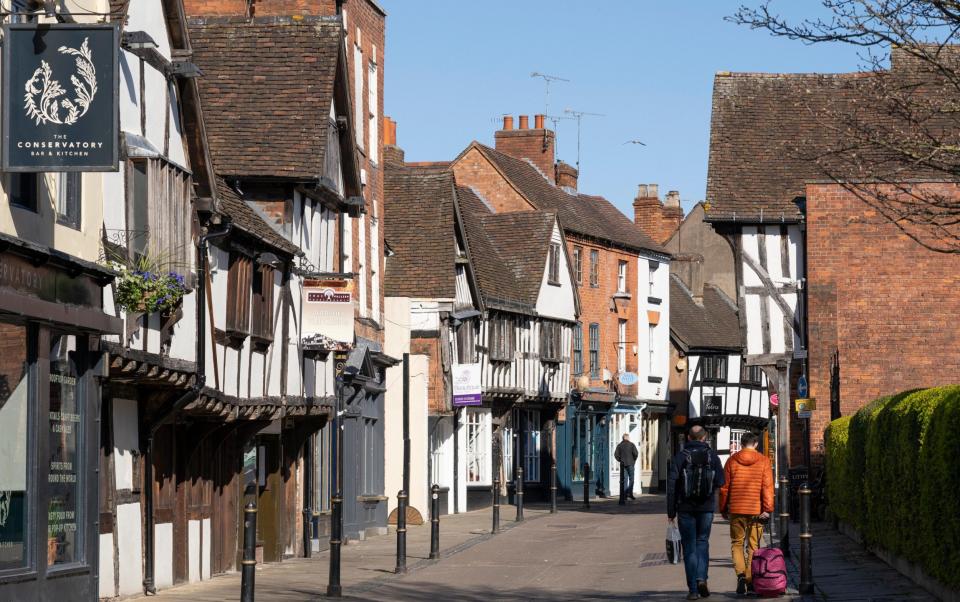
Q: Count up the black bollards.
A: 11